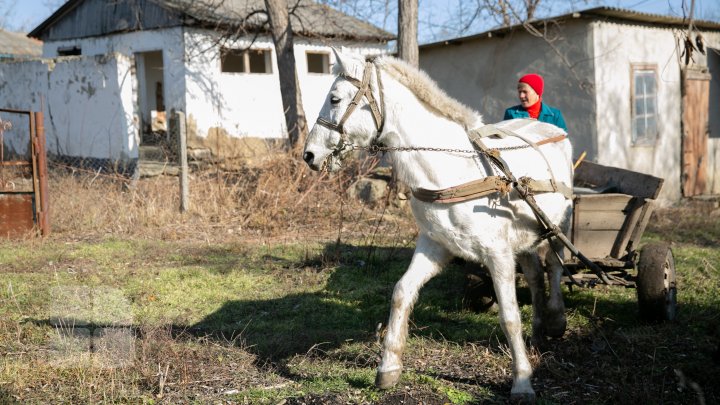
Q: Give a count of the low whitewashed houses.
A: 2